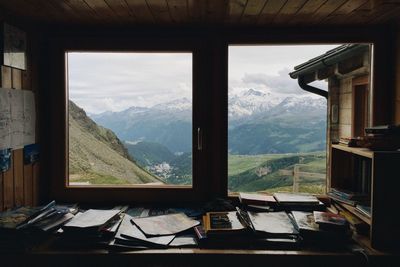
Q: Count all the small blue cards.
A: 2